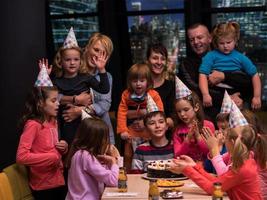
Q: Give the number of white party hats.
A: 7